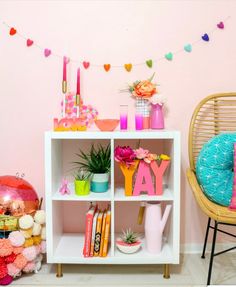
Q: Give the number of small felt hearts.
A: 12